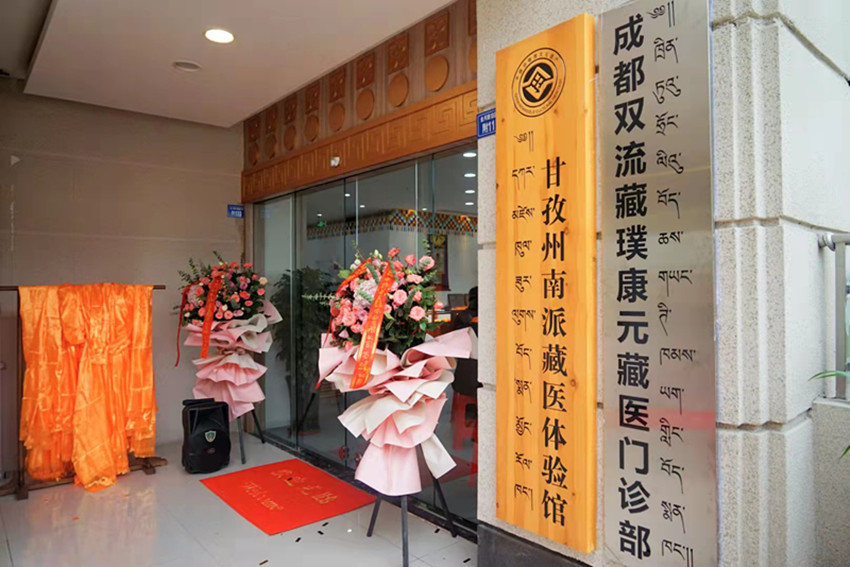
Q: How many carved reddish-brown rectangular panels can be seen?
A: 9